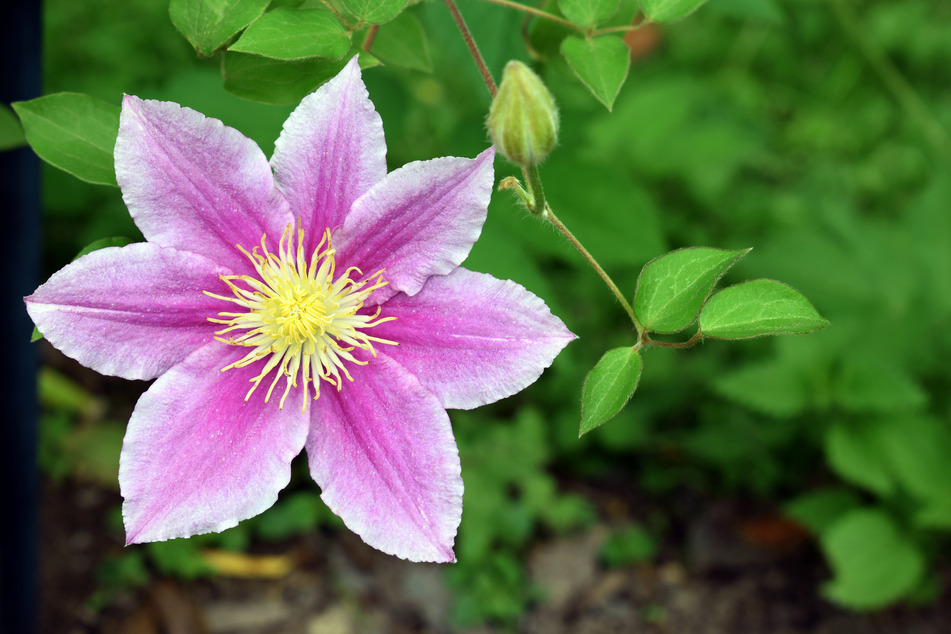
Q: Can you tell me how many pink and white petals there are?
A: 7